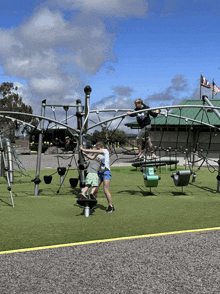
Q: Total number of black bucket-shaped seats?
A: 3